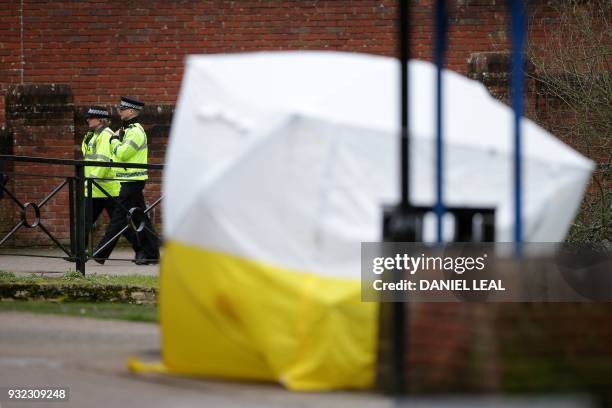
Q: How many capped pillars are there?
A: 2